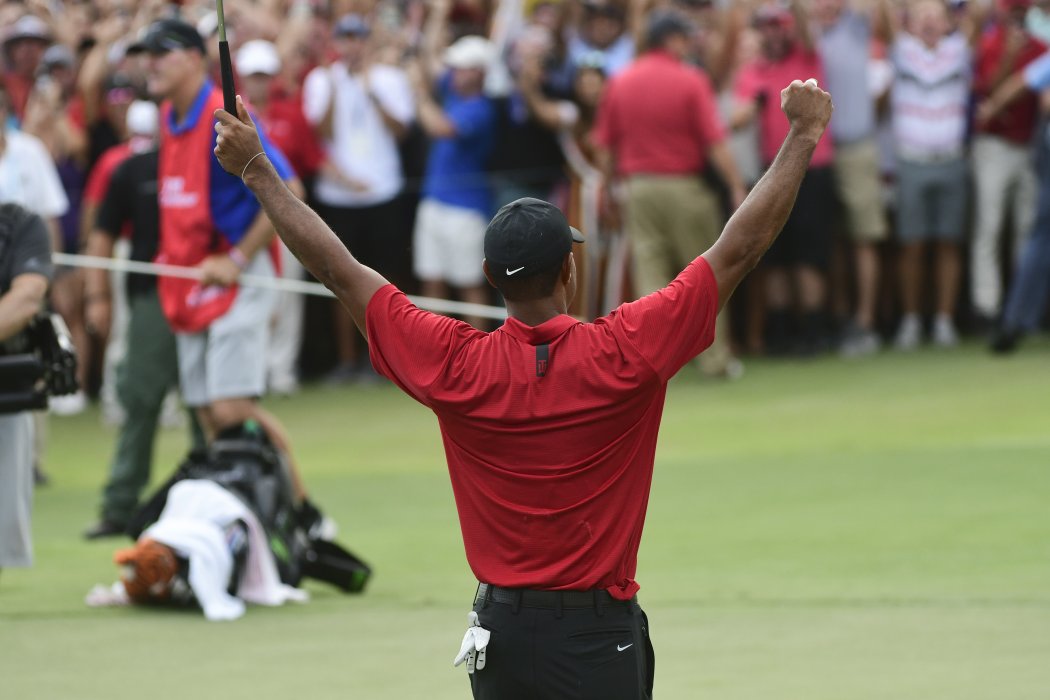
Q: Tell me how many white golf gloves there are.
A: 1